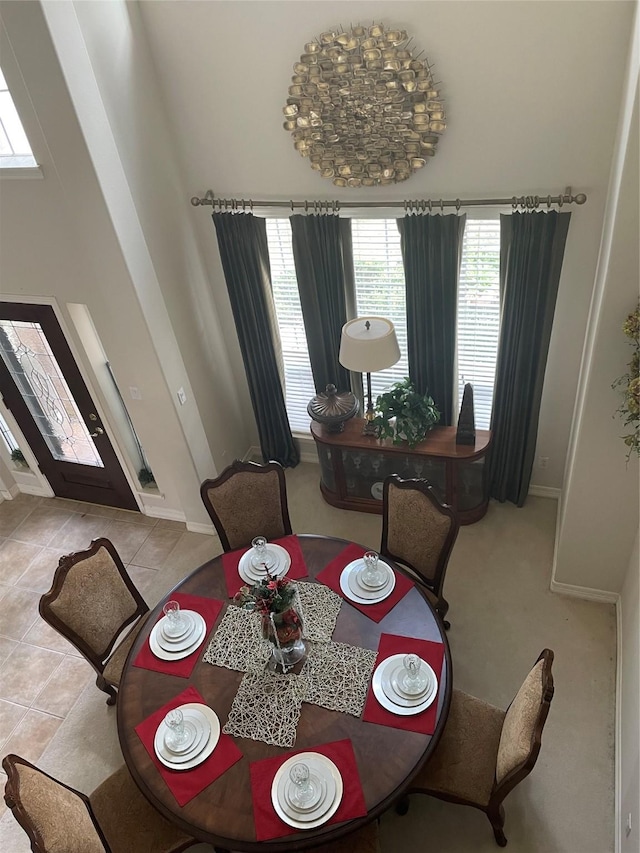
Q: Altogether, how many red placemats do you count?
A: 6